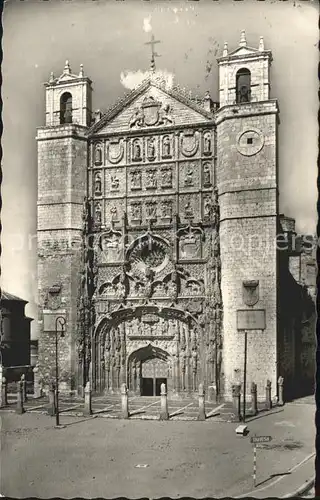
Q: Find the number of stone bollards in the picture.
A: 12